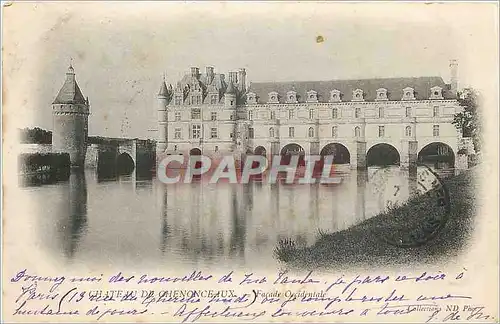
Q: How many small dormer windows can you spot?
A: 9